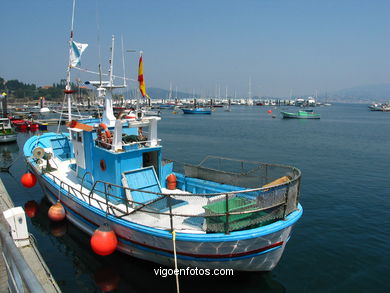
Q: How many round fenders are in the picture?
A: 3